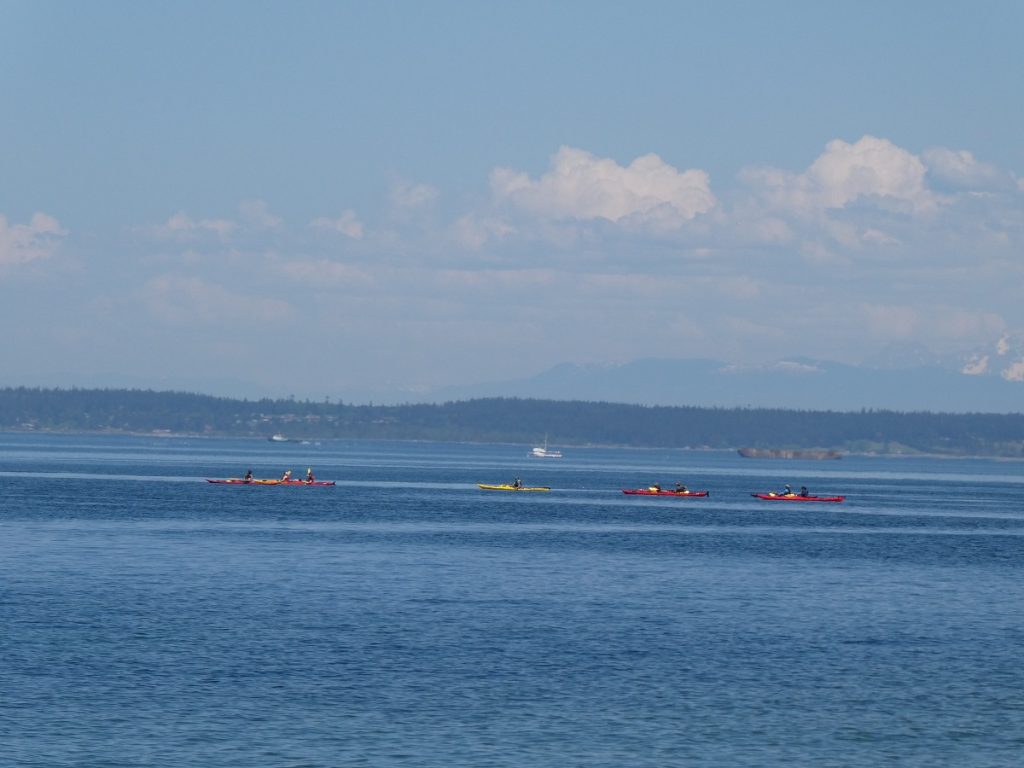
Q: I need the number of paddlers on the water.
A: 8